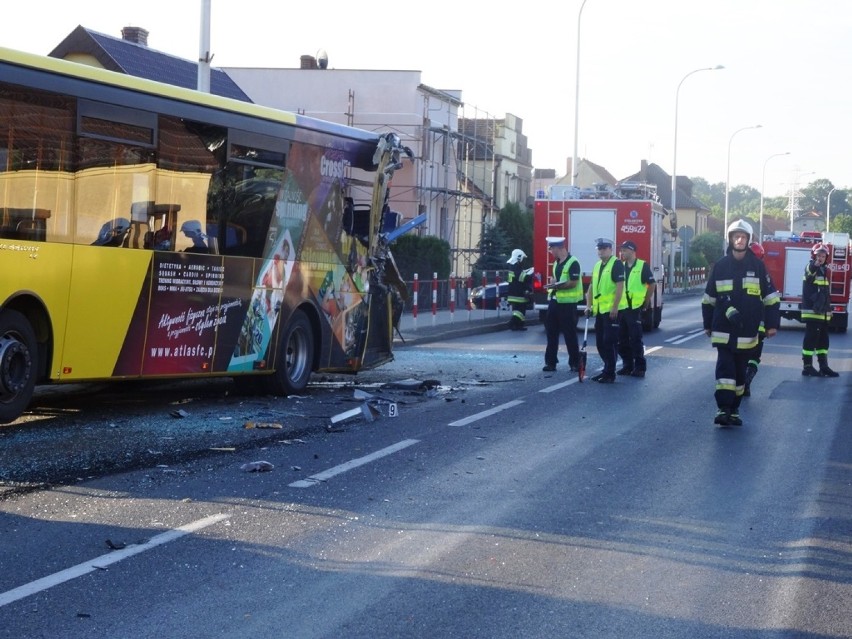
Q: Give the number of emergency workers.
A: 7